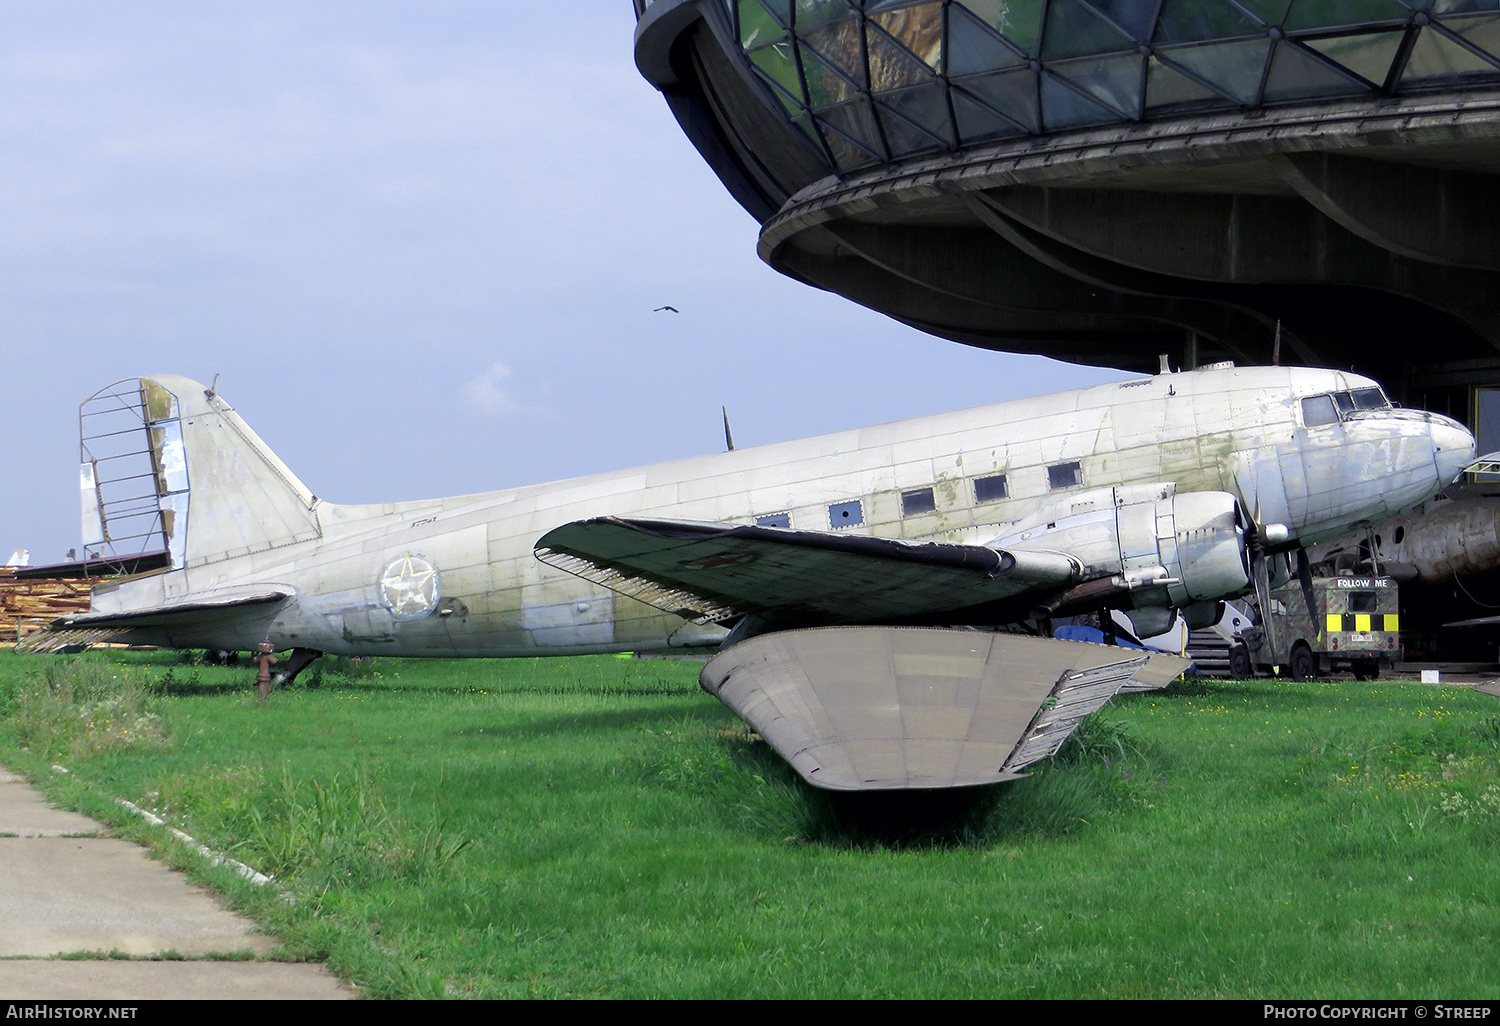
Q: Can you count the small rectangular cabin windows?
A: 5